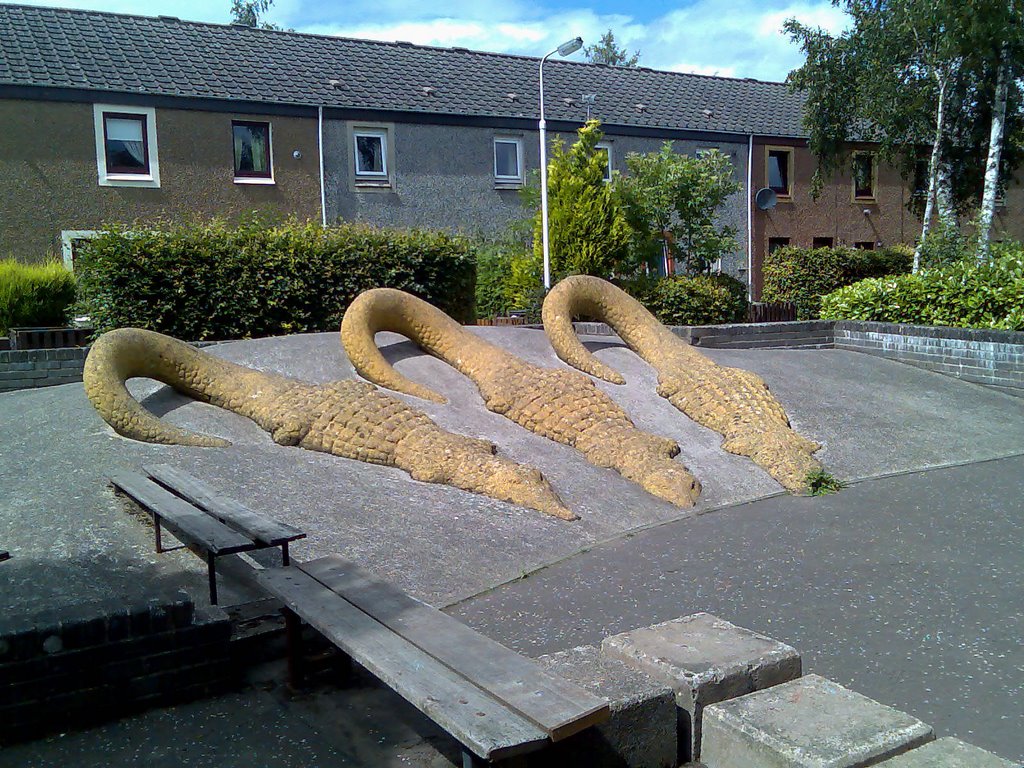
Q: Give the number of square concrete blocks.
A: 4